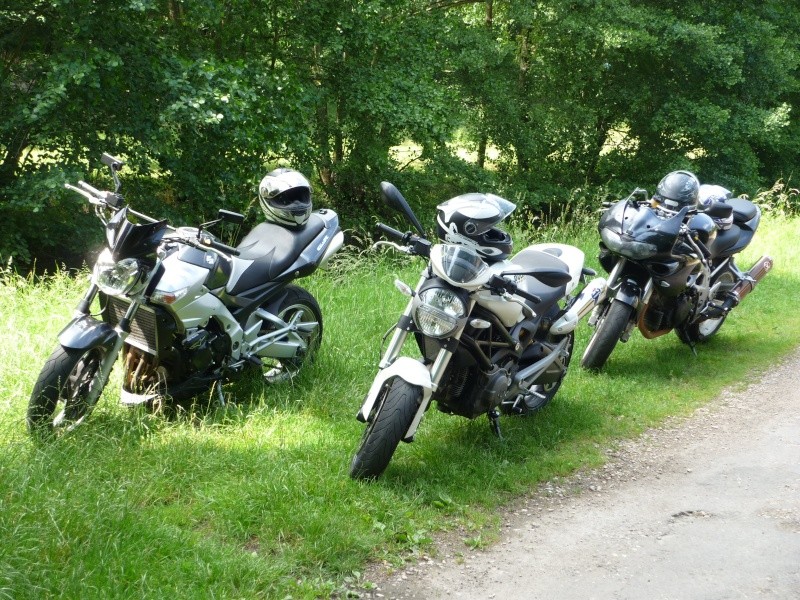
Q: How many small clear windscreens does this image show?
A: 1